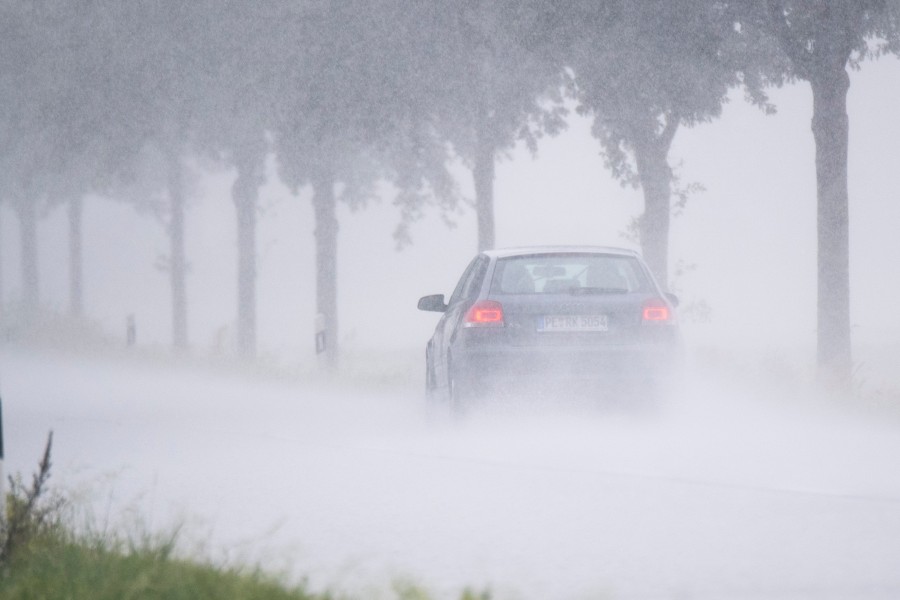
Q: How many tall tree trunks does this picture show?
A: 8